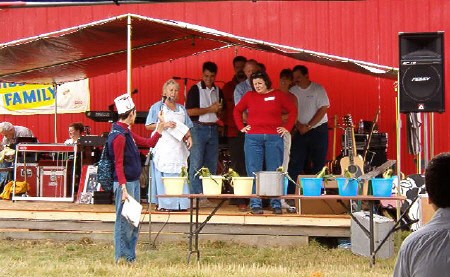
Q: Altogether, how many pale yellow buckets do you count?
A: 3